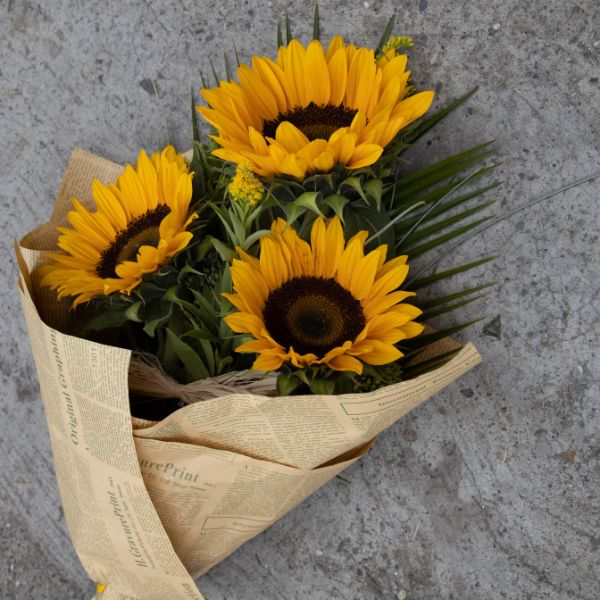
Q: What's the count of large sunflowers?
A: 3